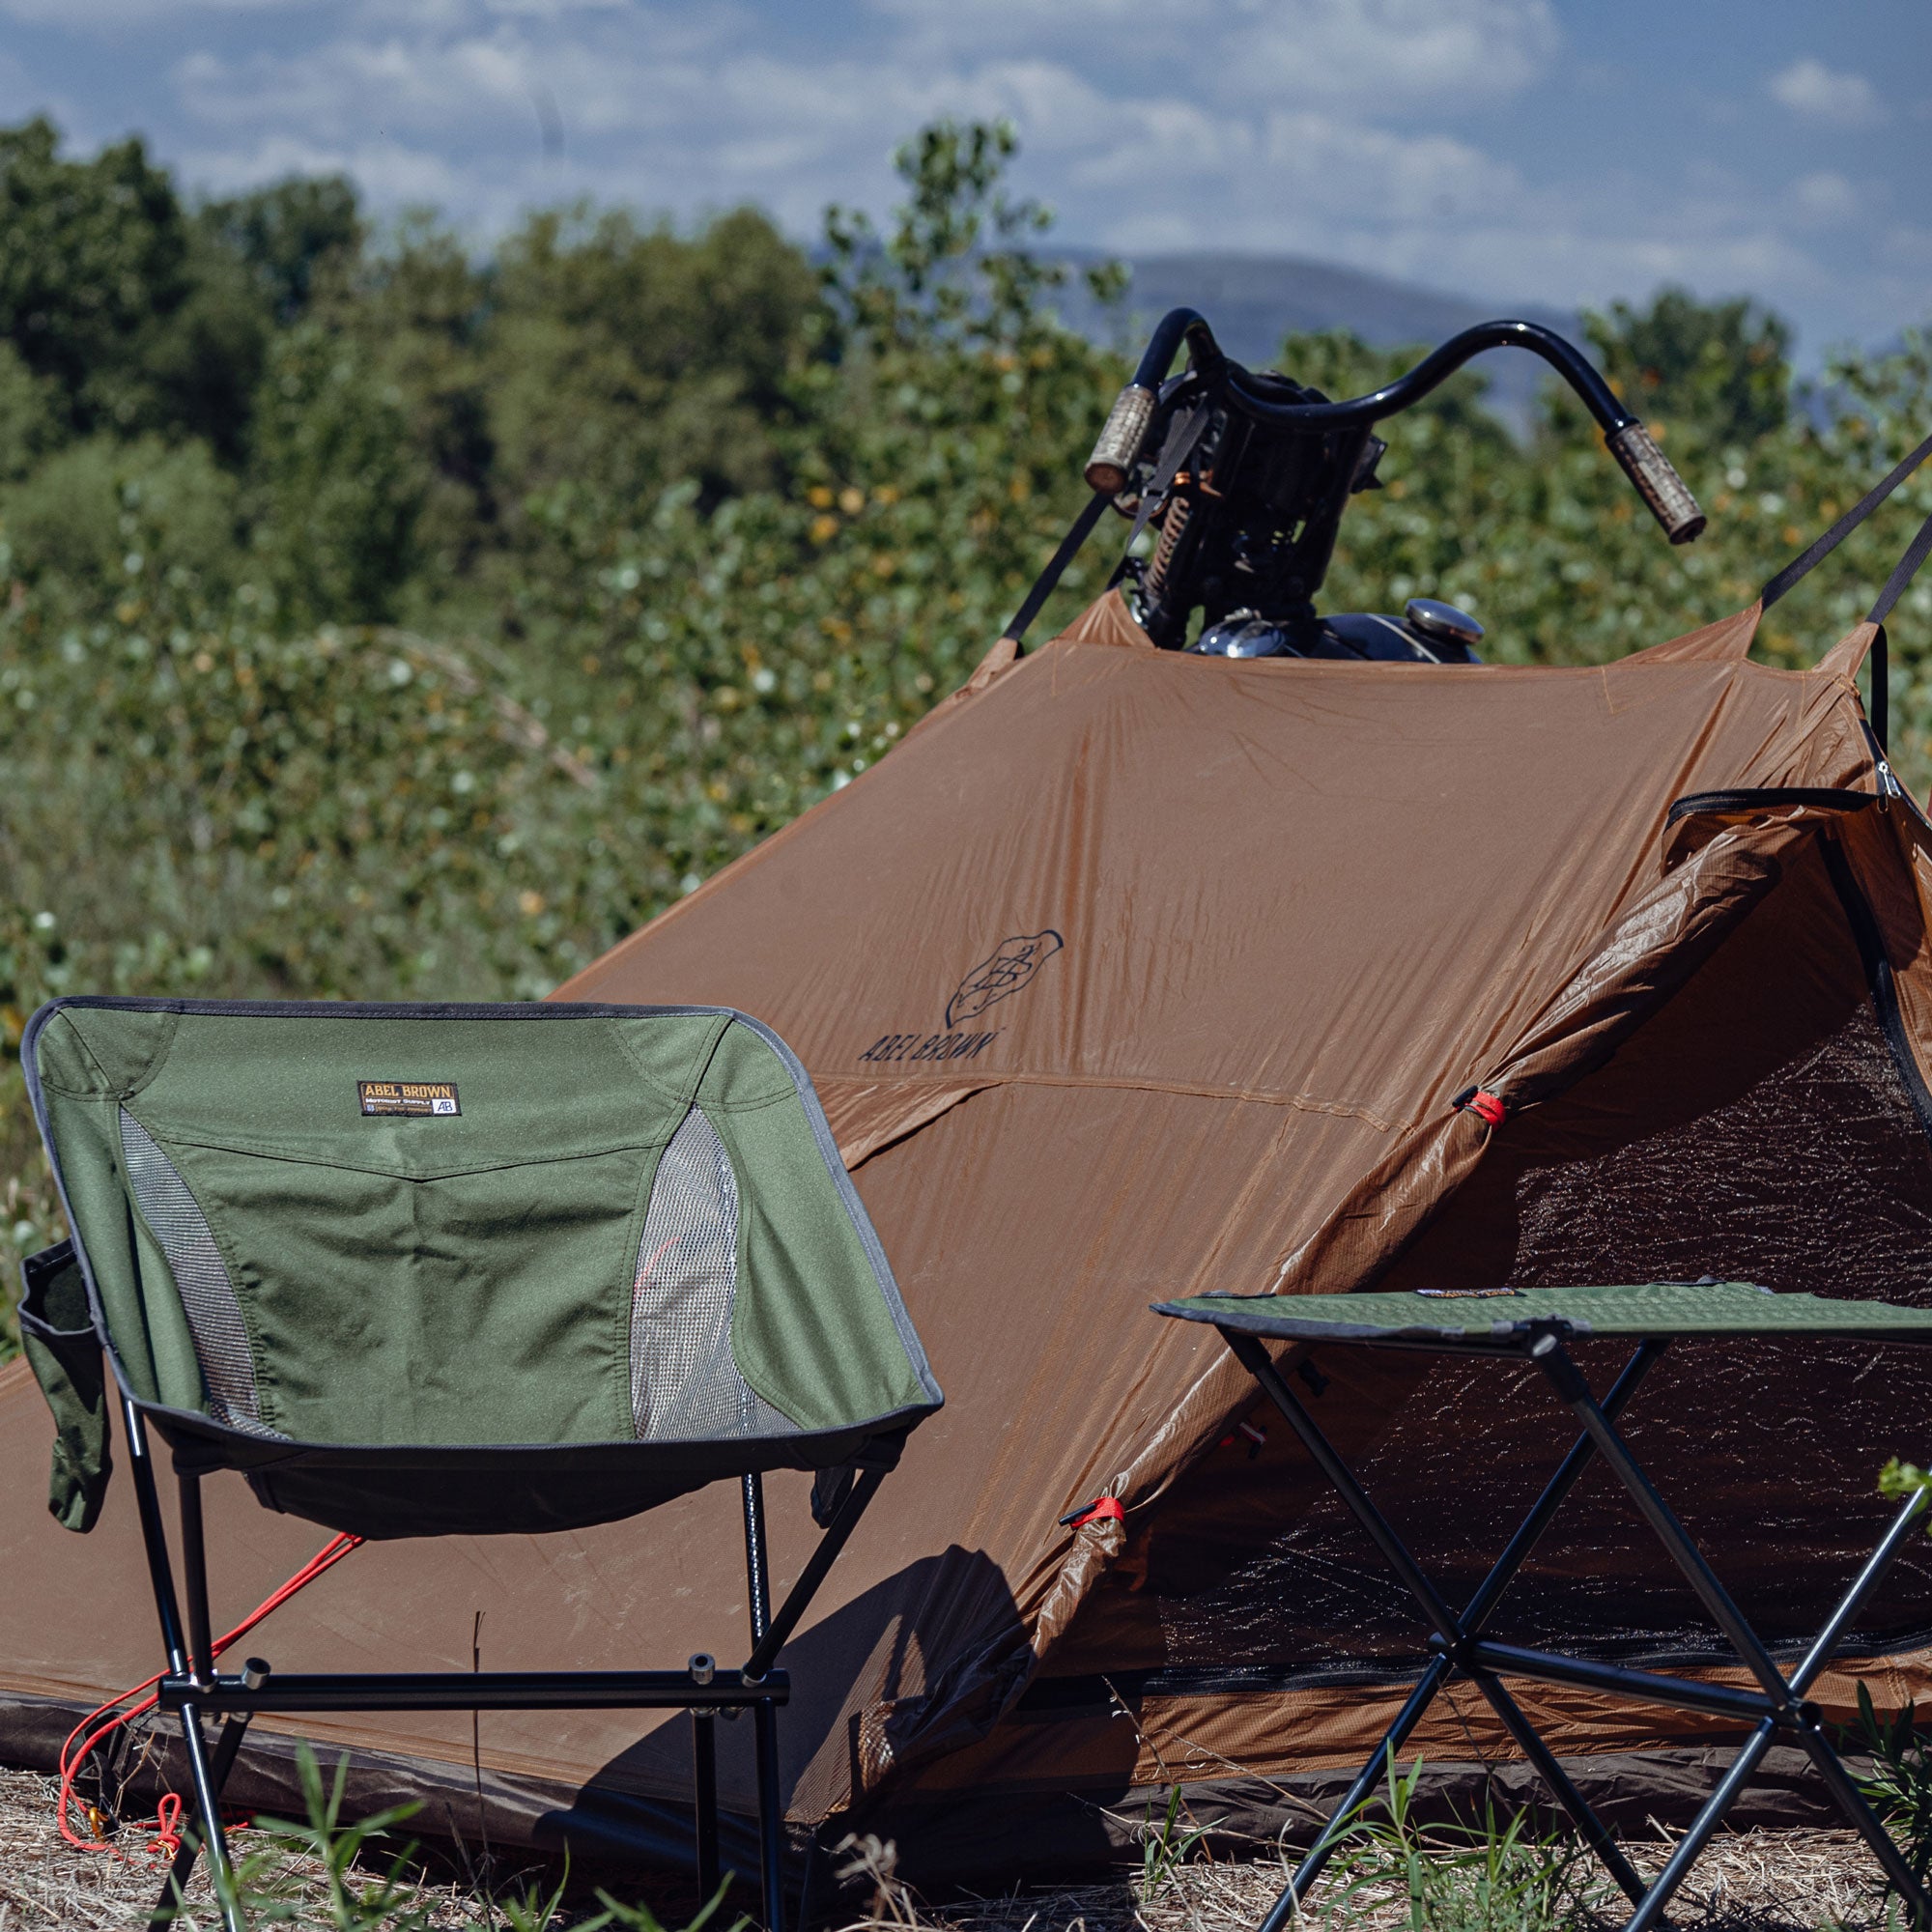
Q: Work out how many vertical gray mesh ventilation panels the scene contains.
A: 2